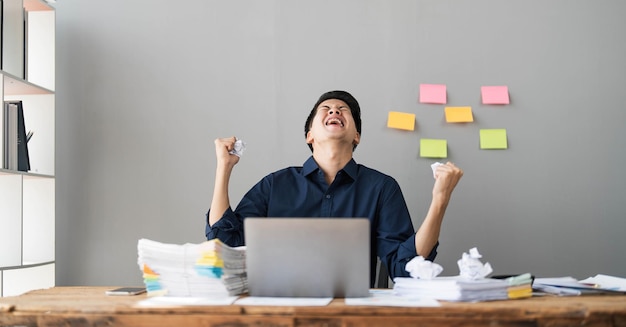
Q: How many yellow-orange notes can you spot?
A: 2